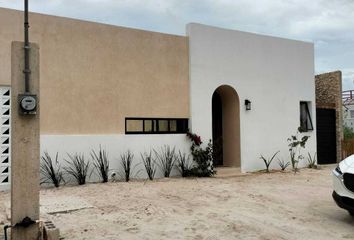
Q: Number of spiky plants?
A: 10